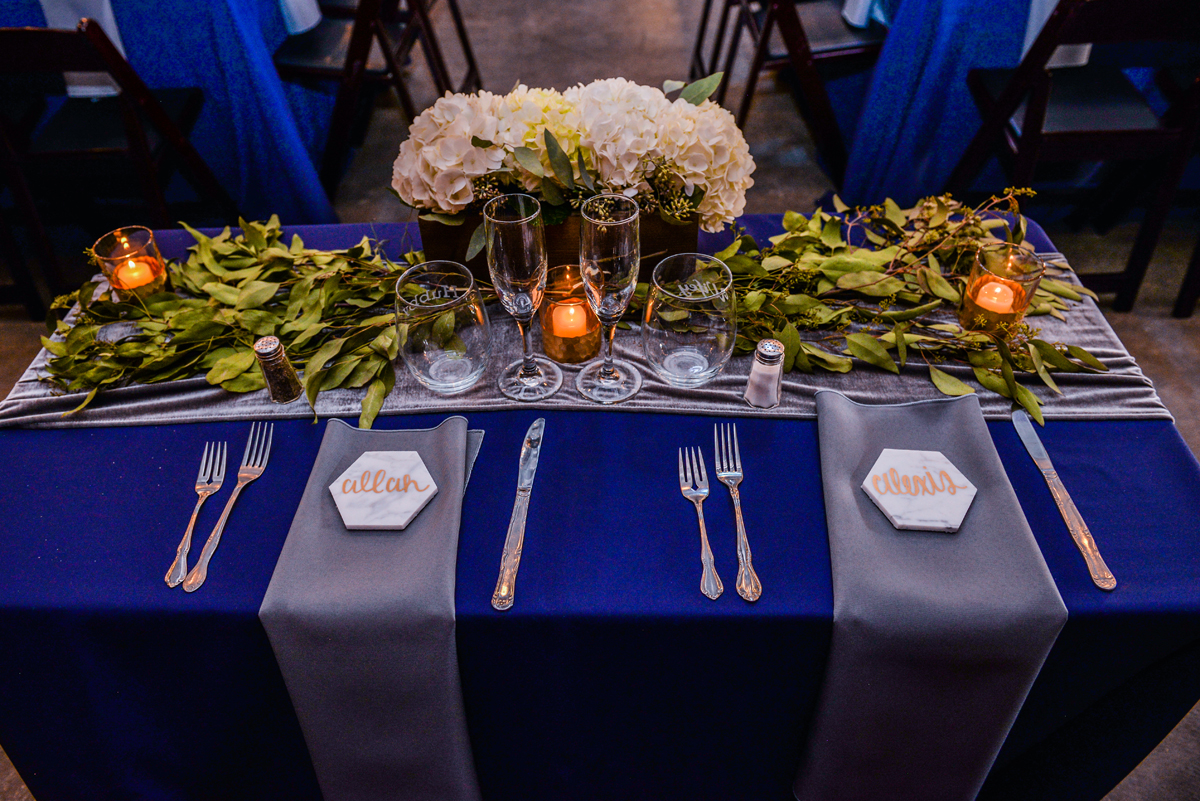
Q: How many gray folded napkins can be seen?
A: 2